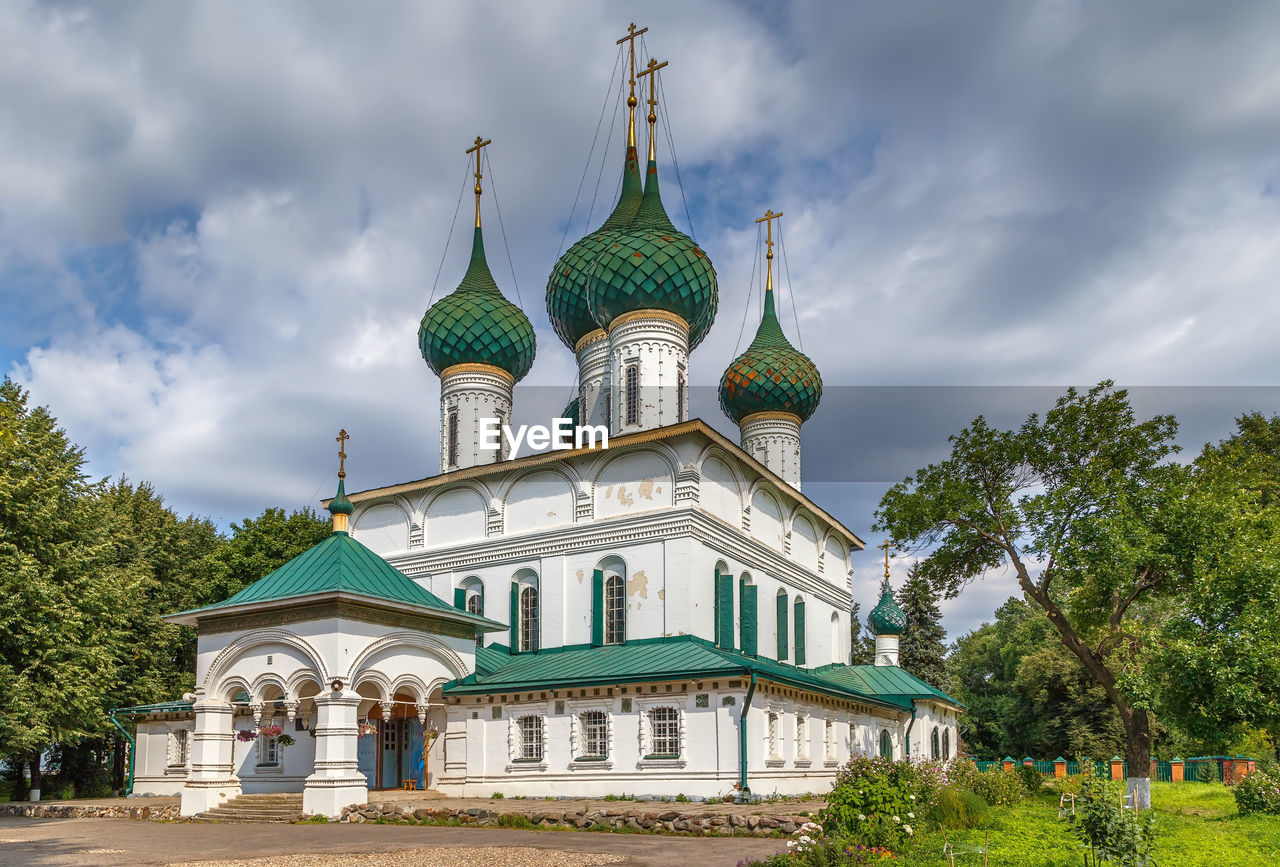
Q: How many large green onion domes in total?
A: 4